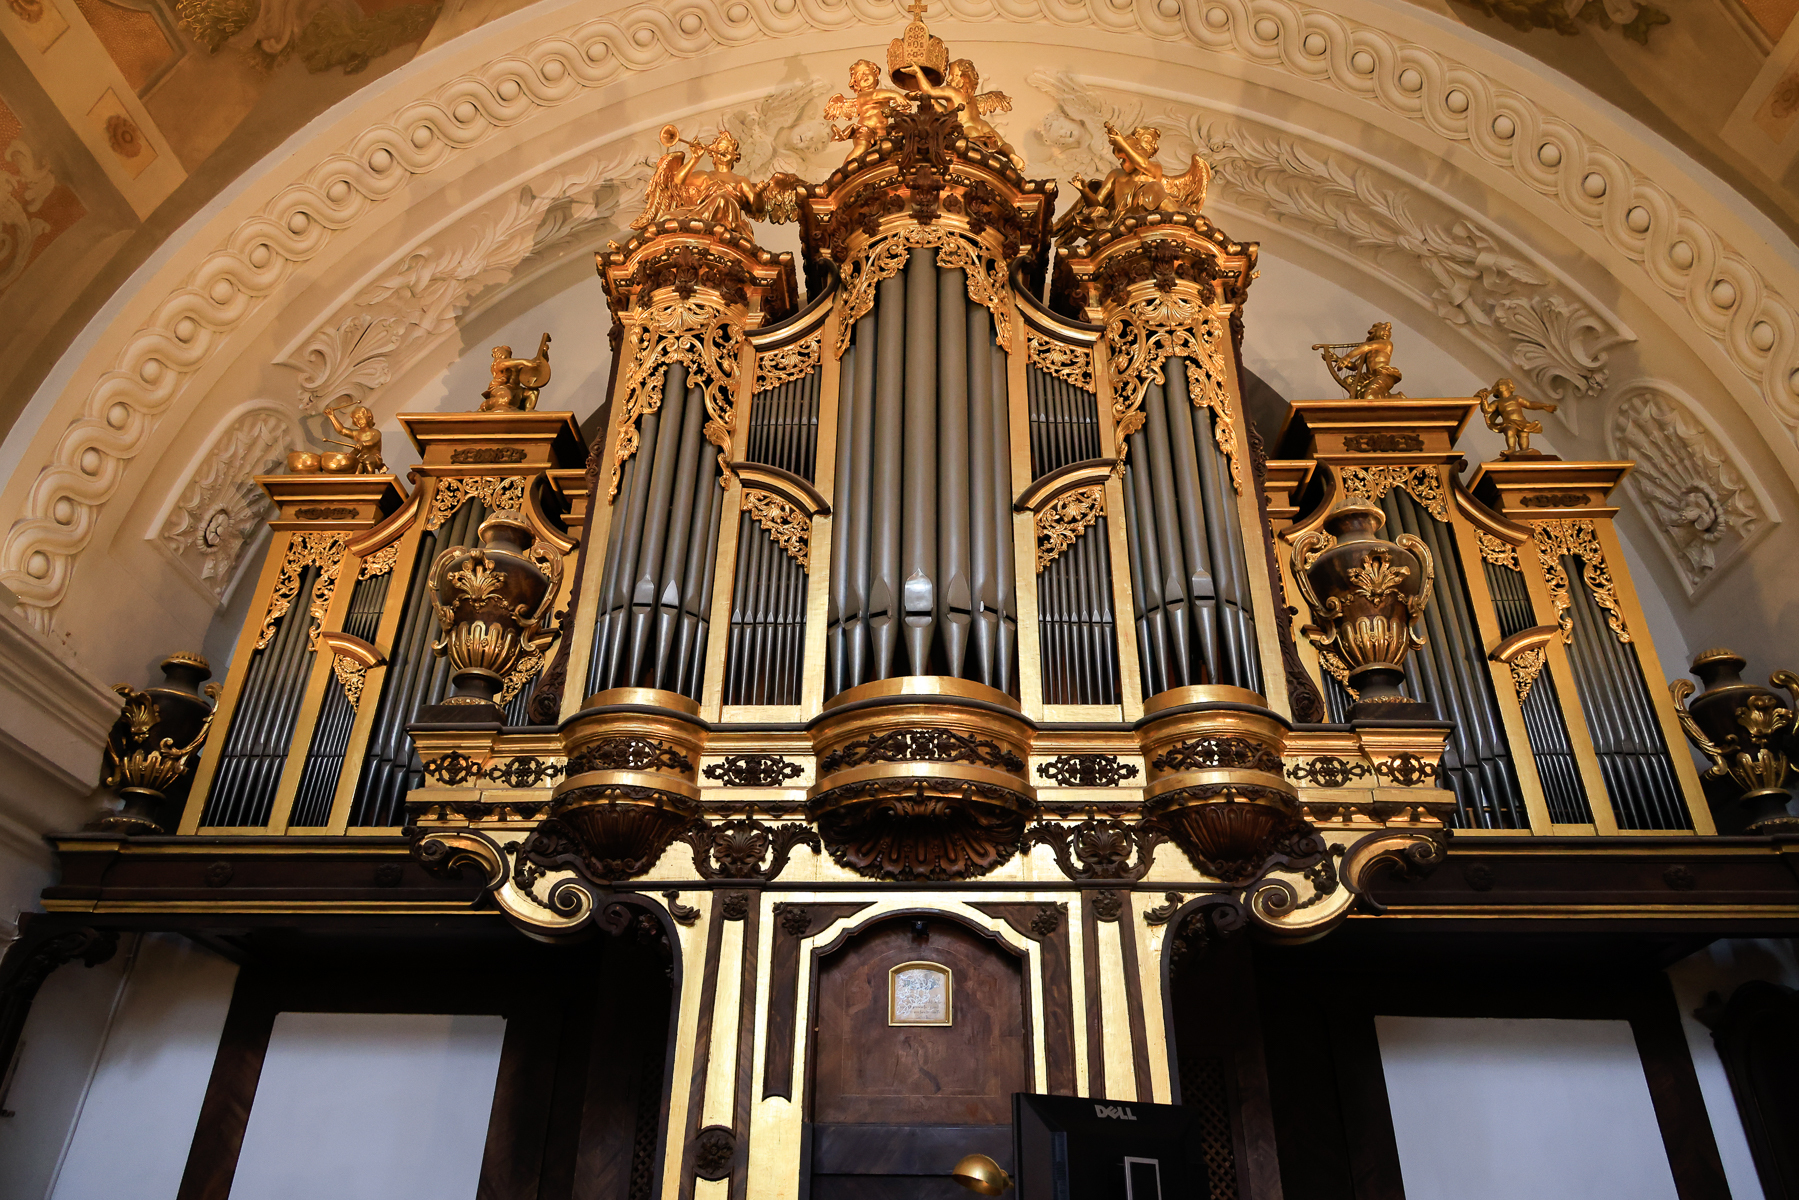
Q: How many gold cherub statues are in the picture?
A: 8